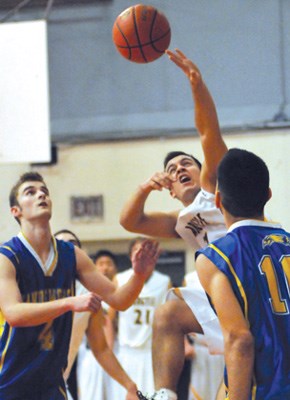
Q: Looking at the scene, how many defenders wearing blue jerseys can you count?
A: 2